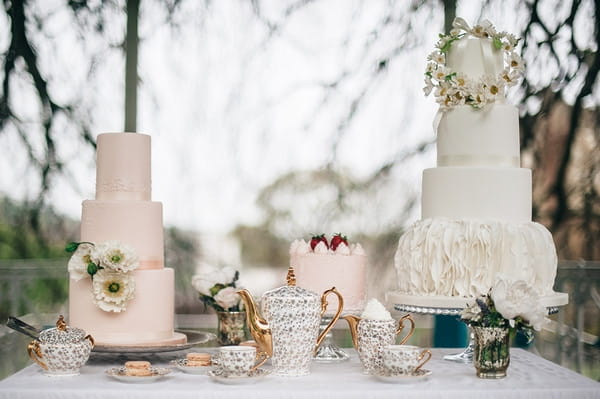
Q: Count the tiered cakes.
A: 2